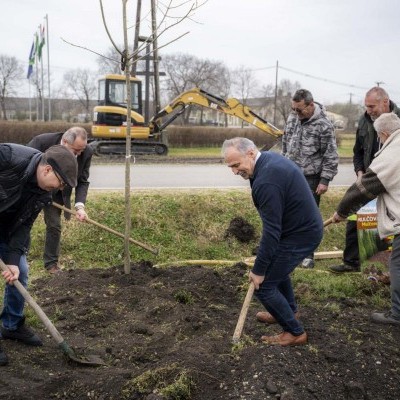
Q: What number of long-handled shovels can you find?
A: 4